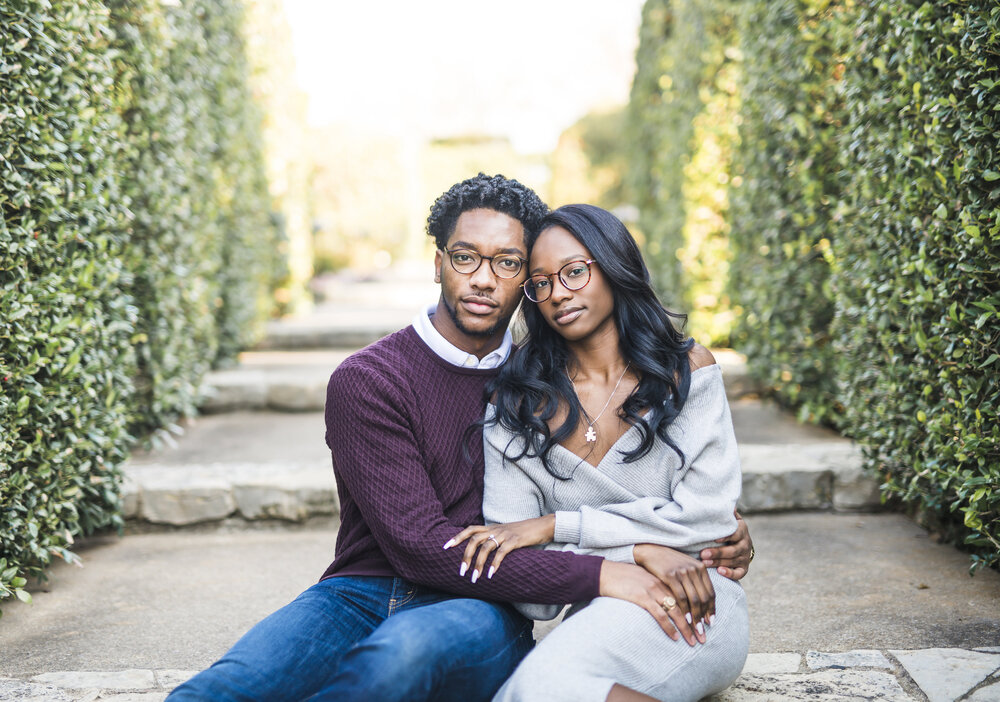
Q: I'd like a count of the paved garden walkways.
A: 1